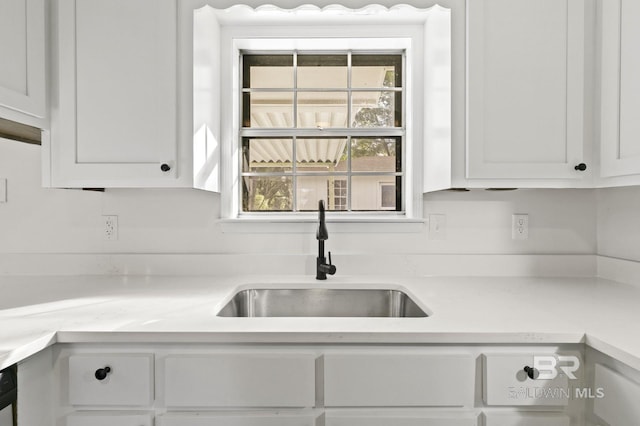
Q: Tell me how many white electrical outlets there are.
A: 2